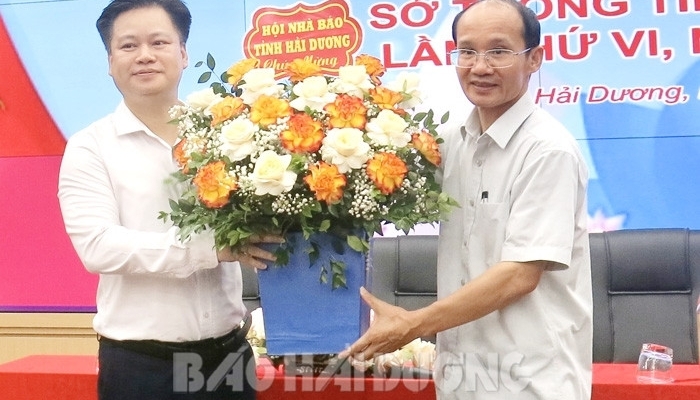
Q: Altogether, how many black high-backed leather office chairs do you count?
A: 3